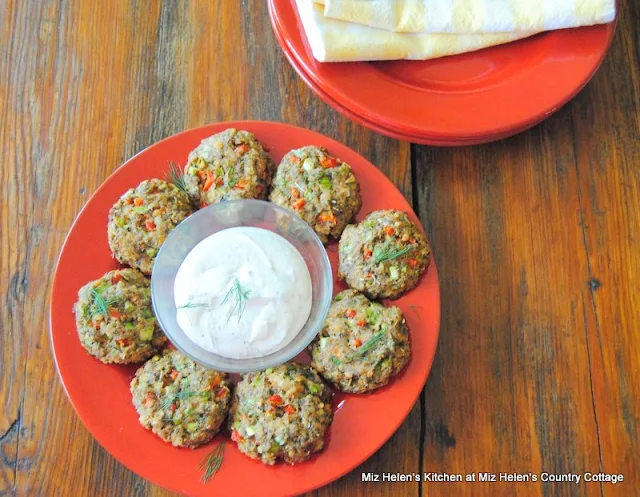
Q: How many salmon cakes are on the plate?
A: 8